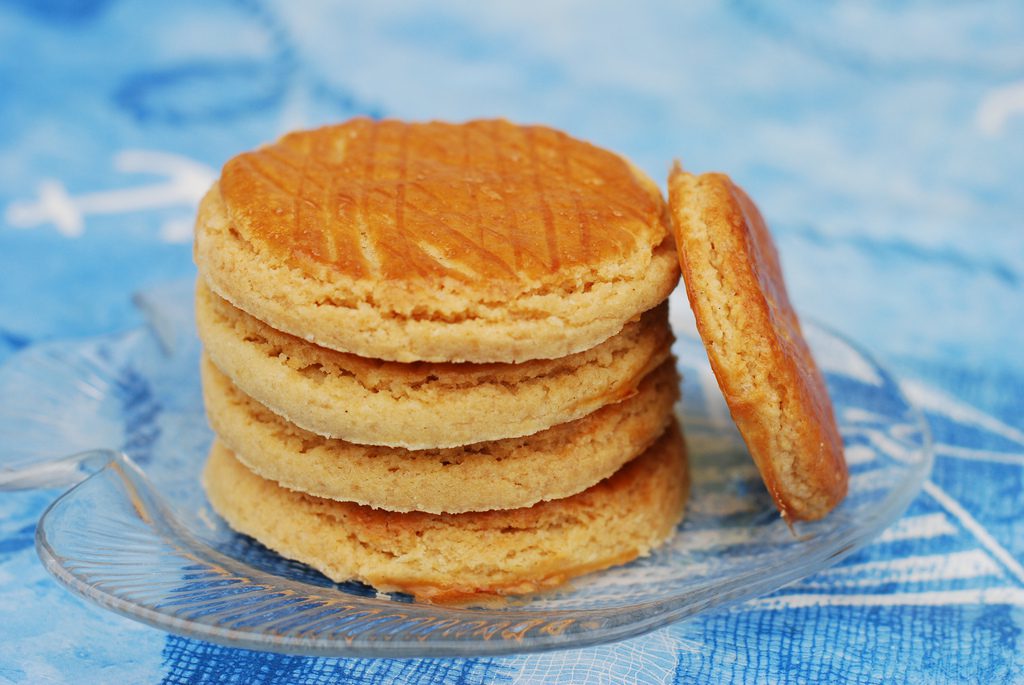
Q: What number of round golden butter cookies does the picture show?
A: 5